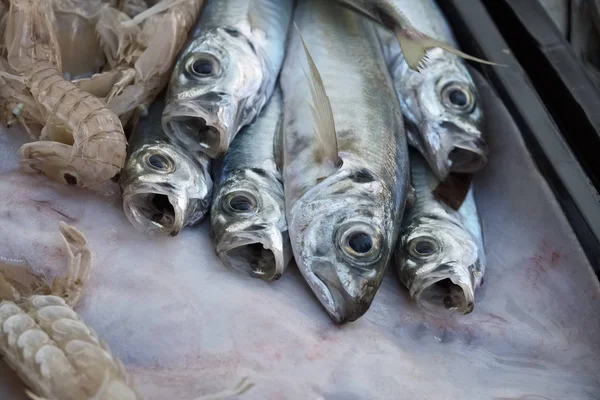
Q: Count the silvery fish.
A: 6